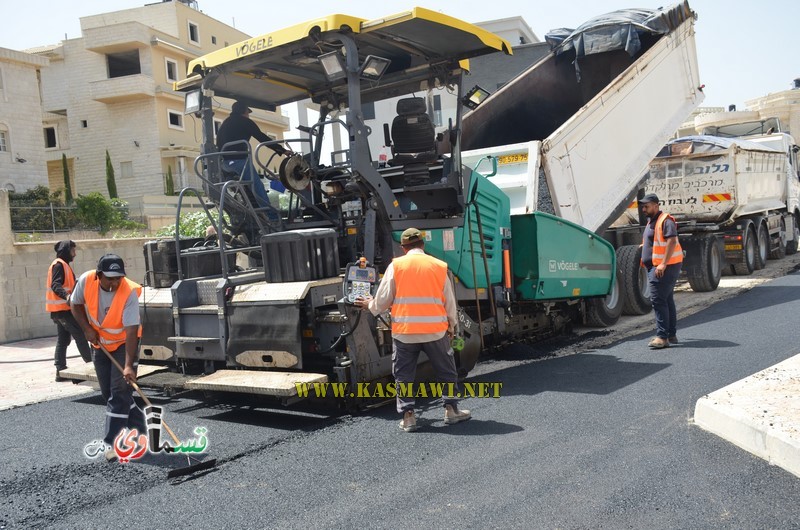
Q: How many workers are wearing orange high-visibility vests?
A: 4